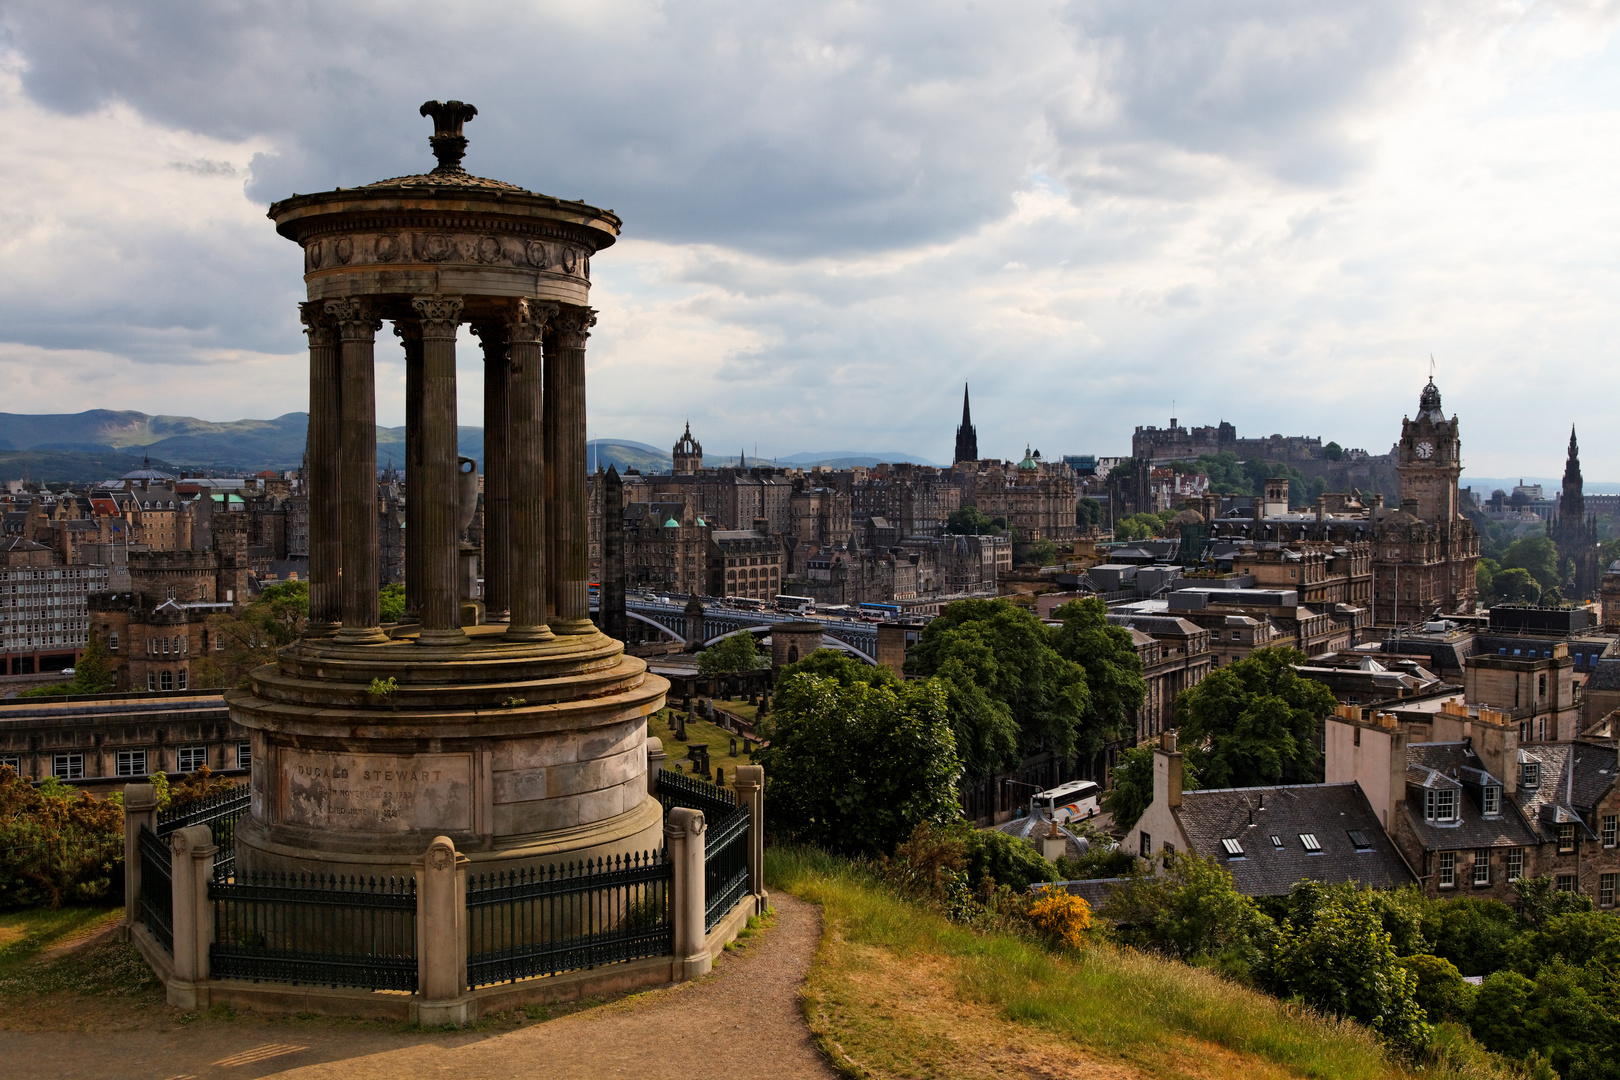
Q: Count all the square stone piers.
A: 6